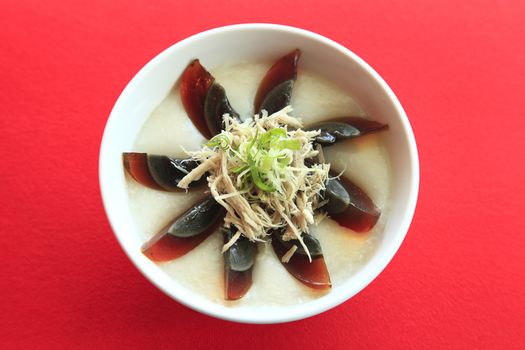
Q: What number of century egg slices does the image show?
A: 8